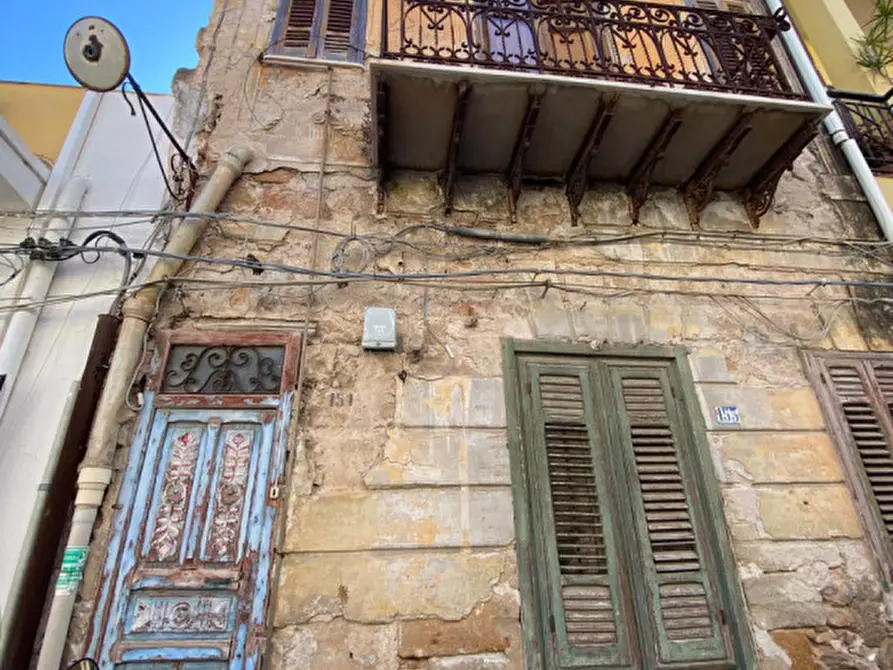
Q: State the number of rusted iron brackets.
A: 7